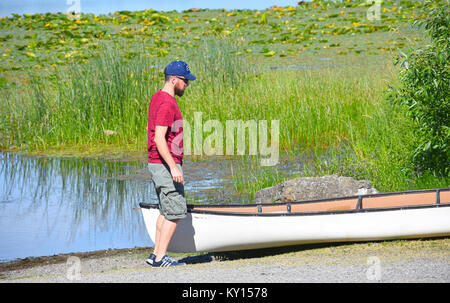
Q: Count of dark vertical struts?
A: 4